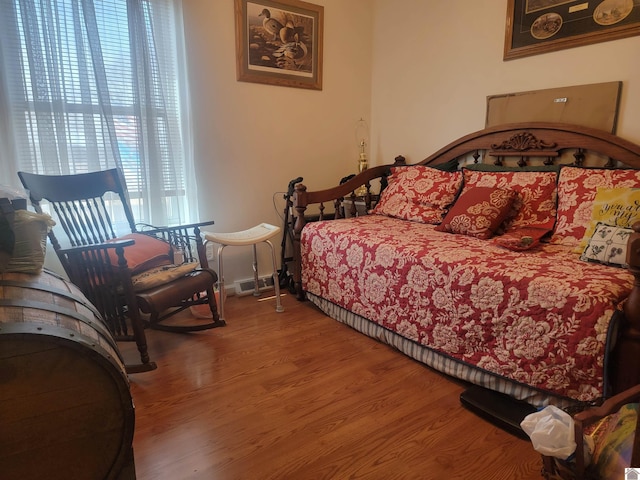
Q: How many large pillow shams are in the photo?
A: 3